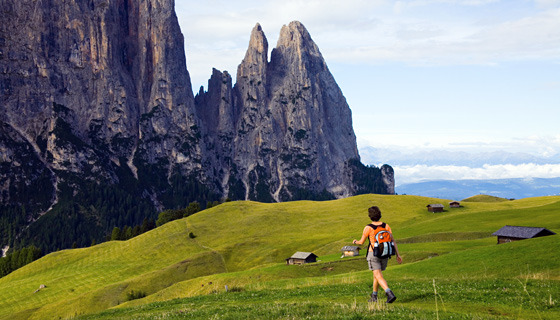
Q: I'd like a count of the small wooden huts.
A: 5